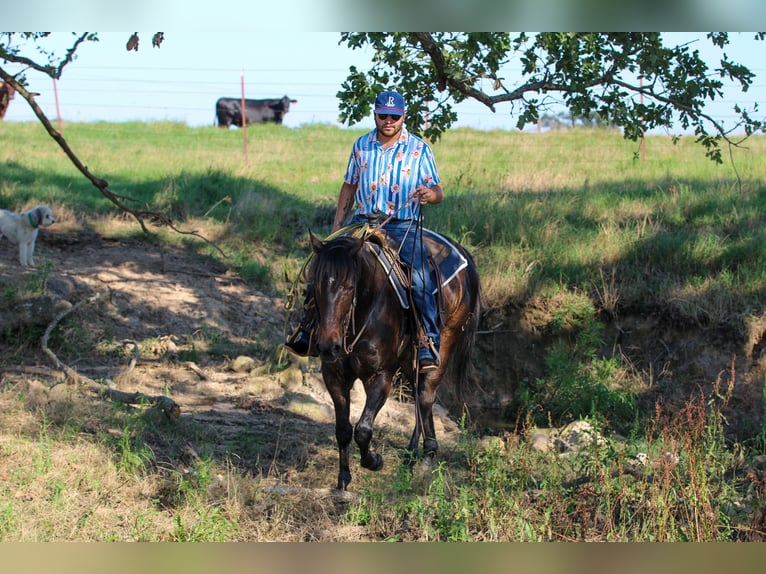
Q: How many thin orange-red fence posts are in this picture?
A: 4